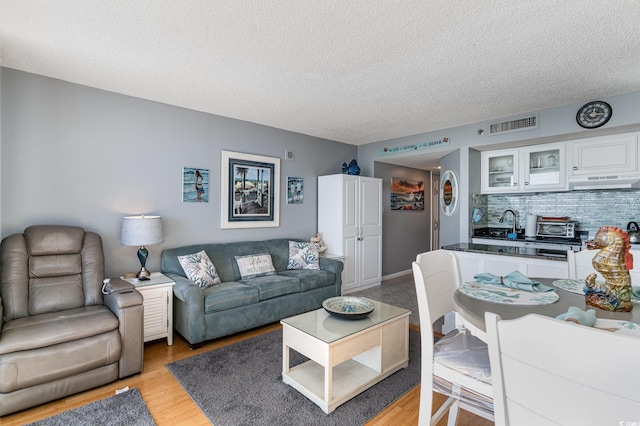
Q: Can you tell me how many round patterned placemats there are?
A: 3